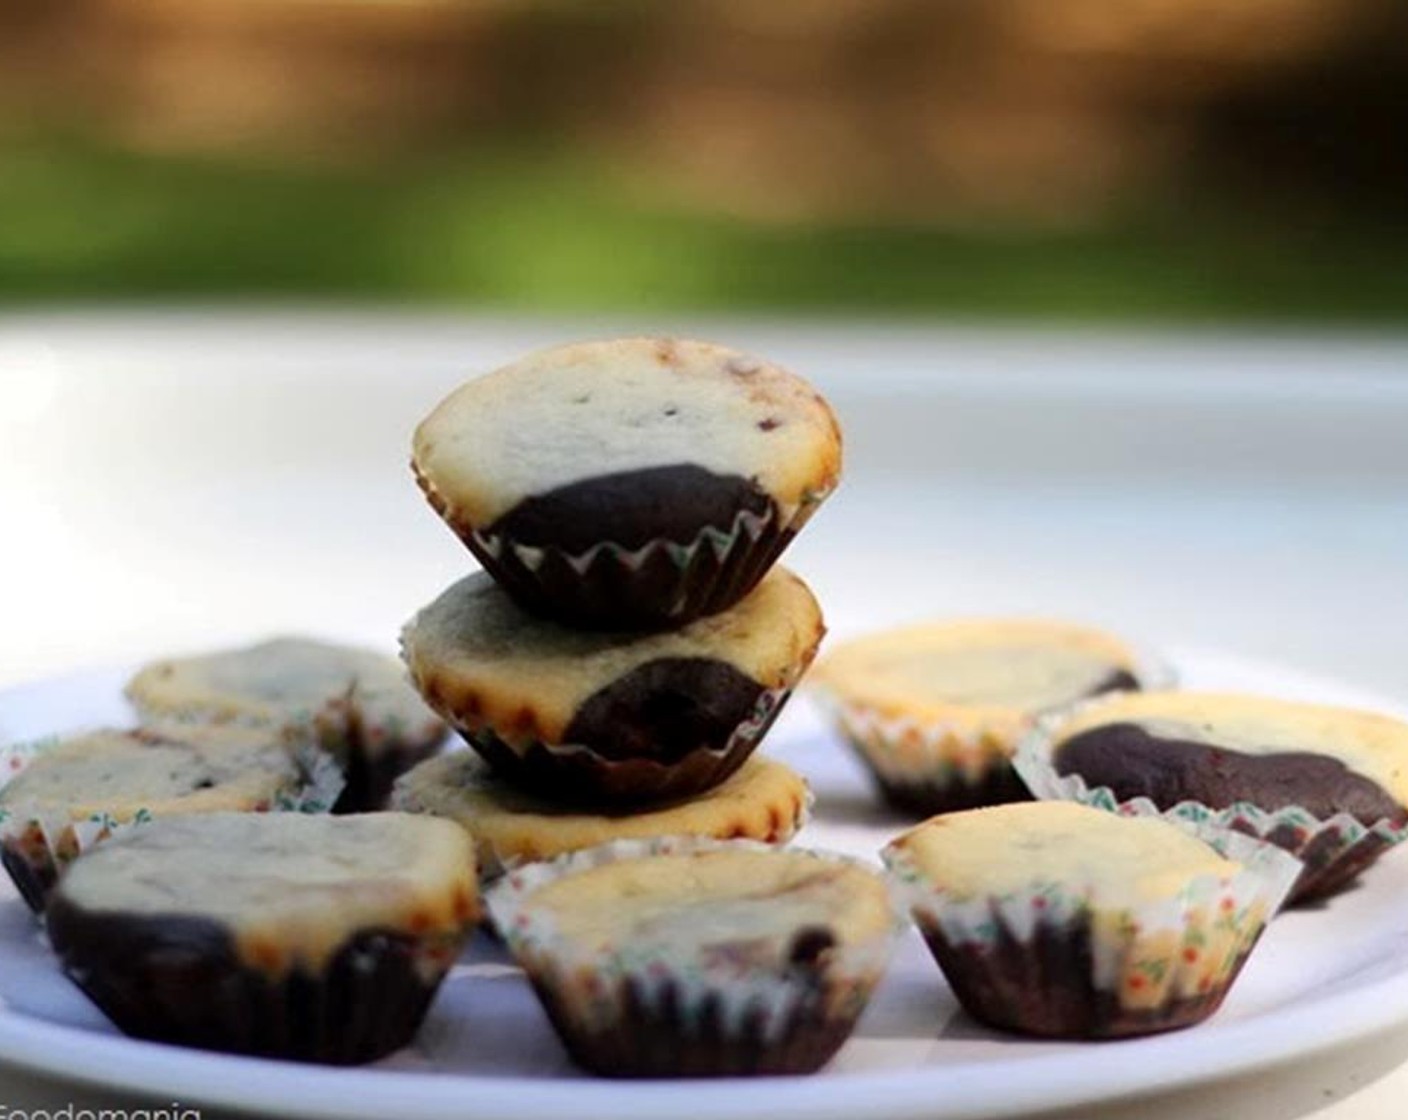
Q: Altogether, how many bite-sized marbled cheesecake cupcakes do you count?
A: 10